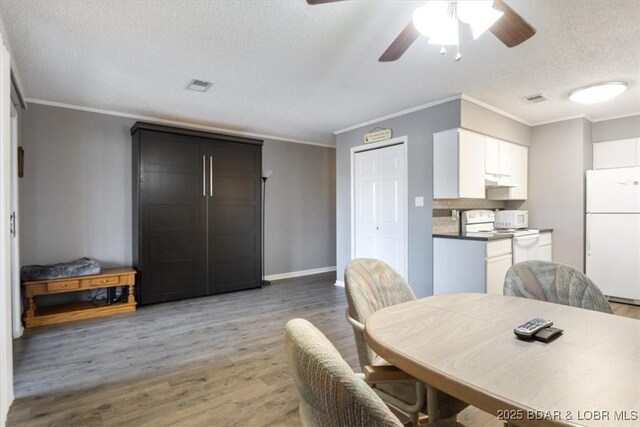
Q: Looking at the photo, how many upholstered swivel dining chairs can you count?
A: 3